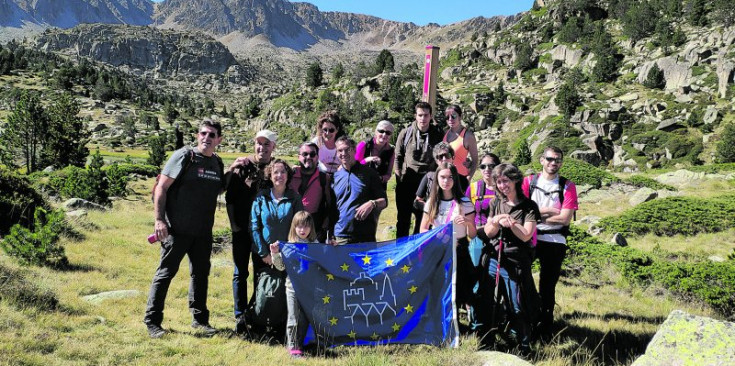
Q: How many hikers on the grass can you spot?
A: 15